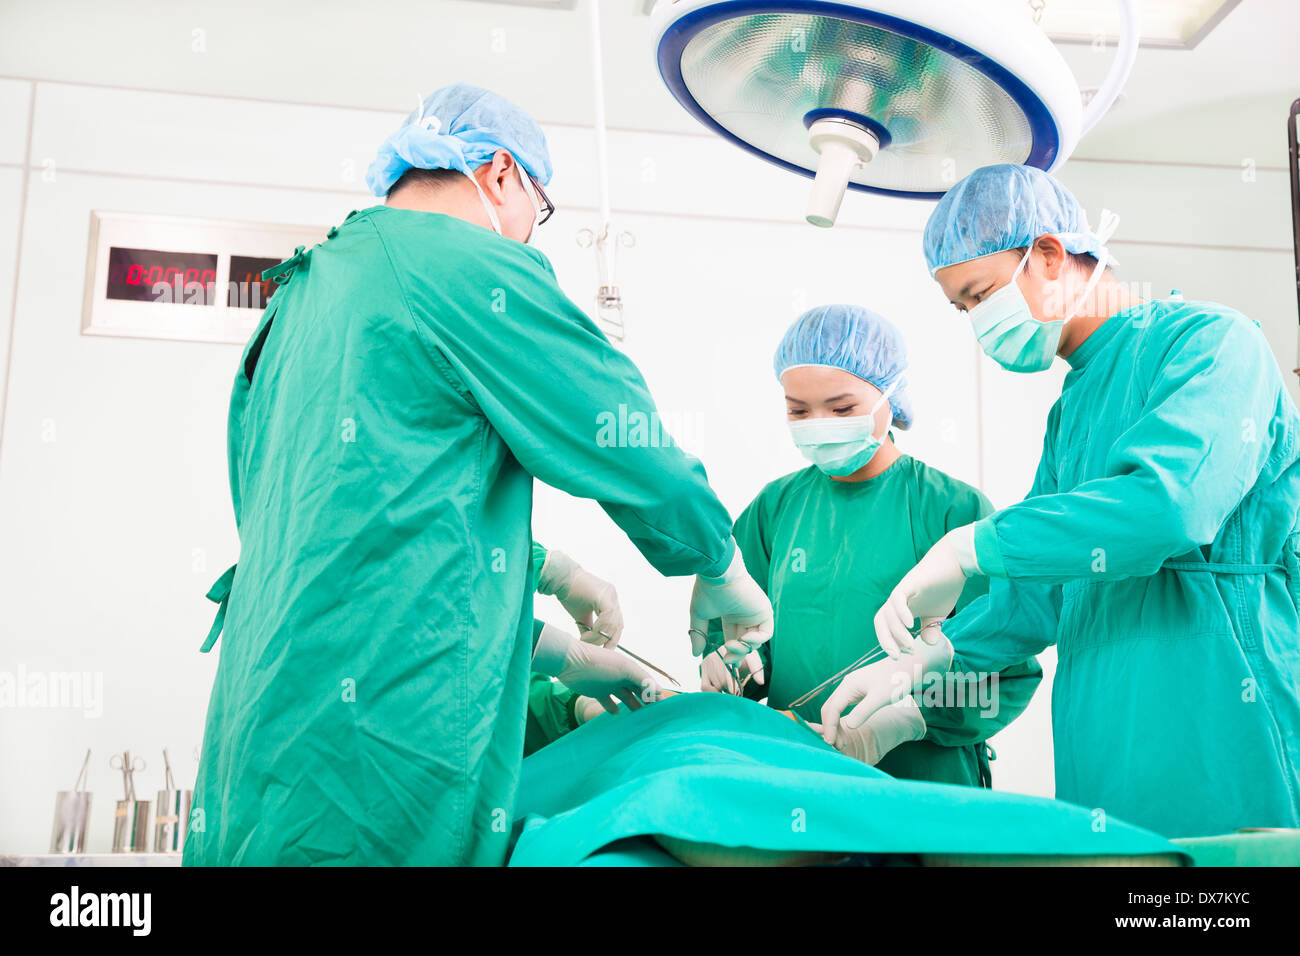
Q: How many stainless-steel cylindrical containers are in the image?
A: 3